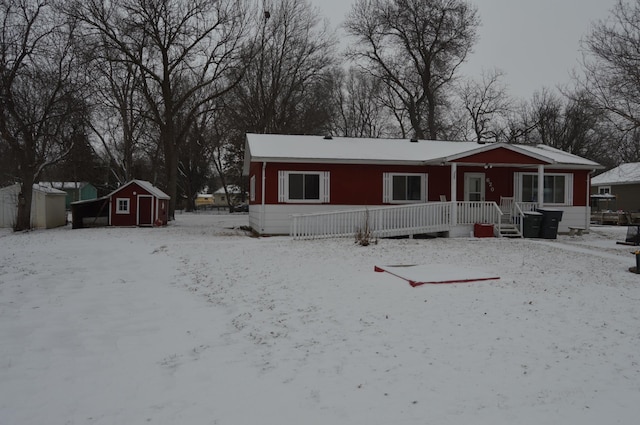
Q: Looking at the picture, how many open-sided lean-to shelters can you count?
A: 1